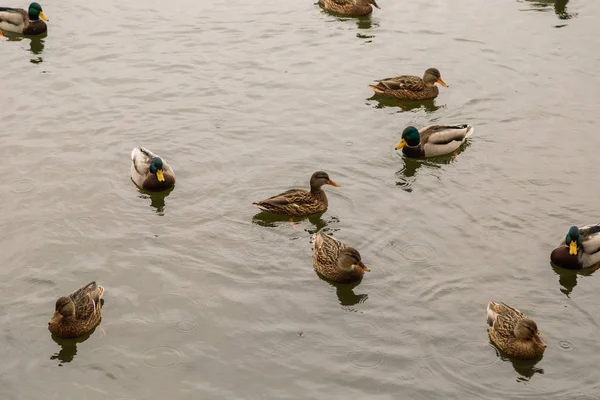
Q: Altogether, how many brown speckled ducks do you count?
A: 6